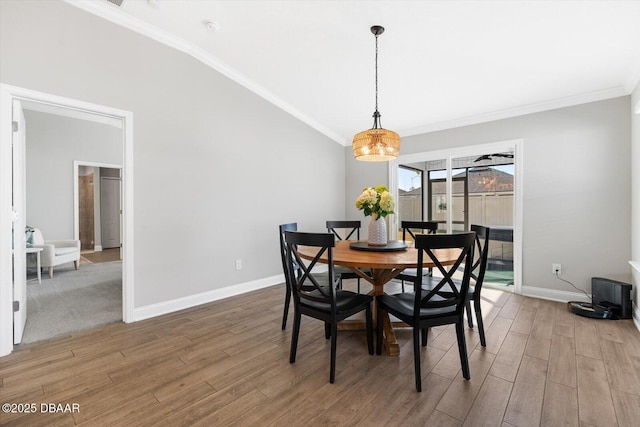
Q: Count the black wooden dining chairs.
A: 6